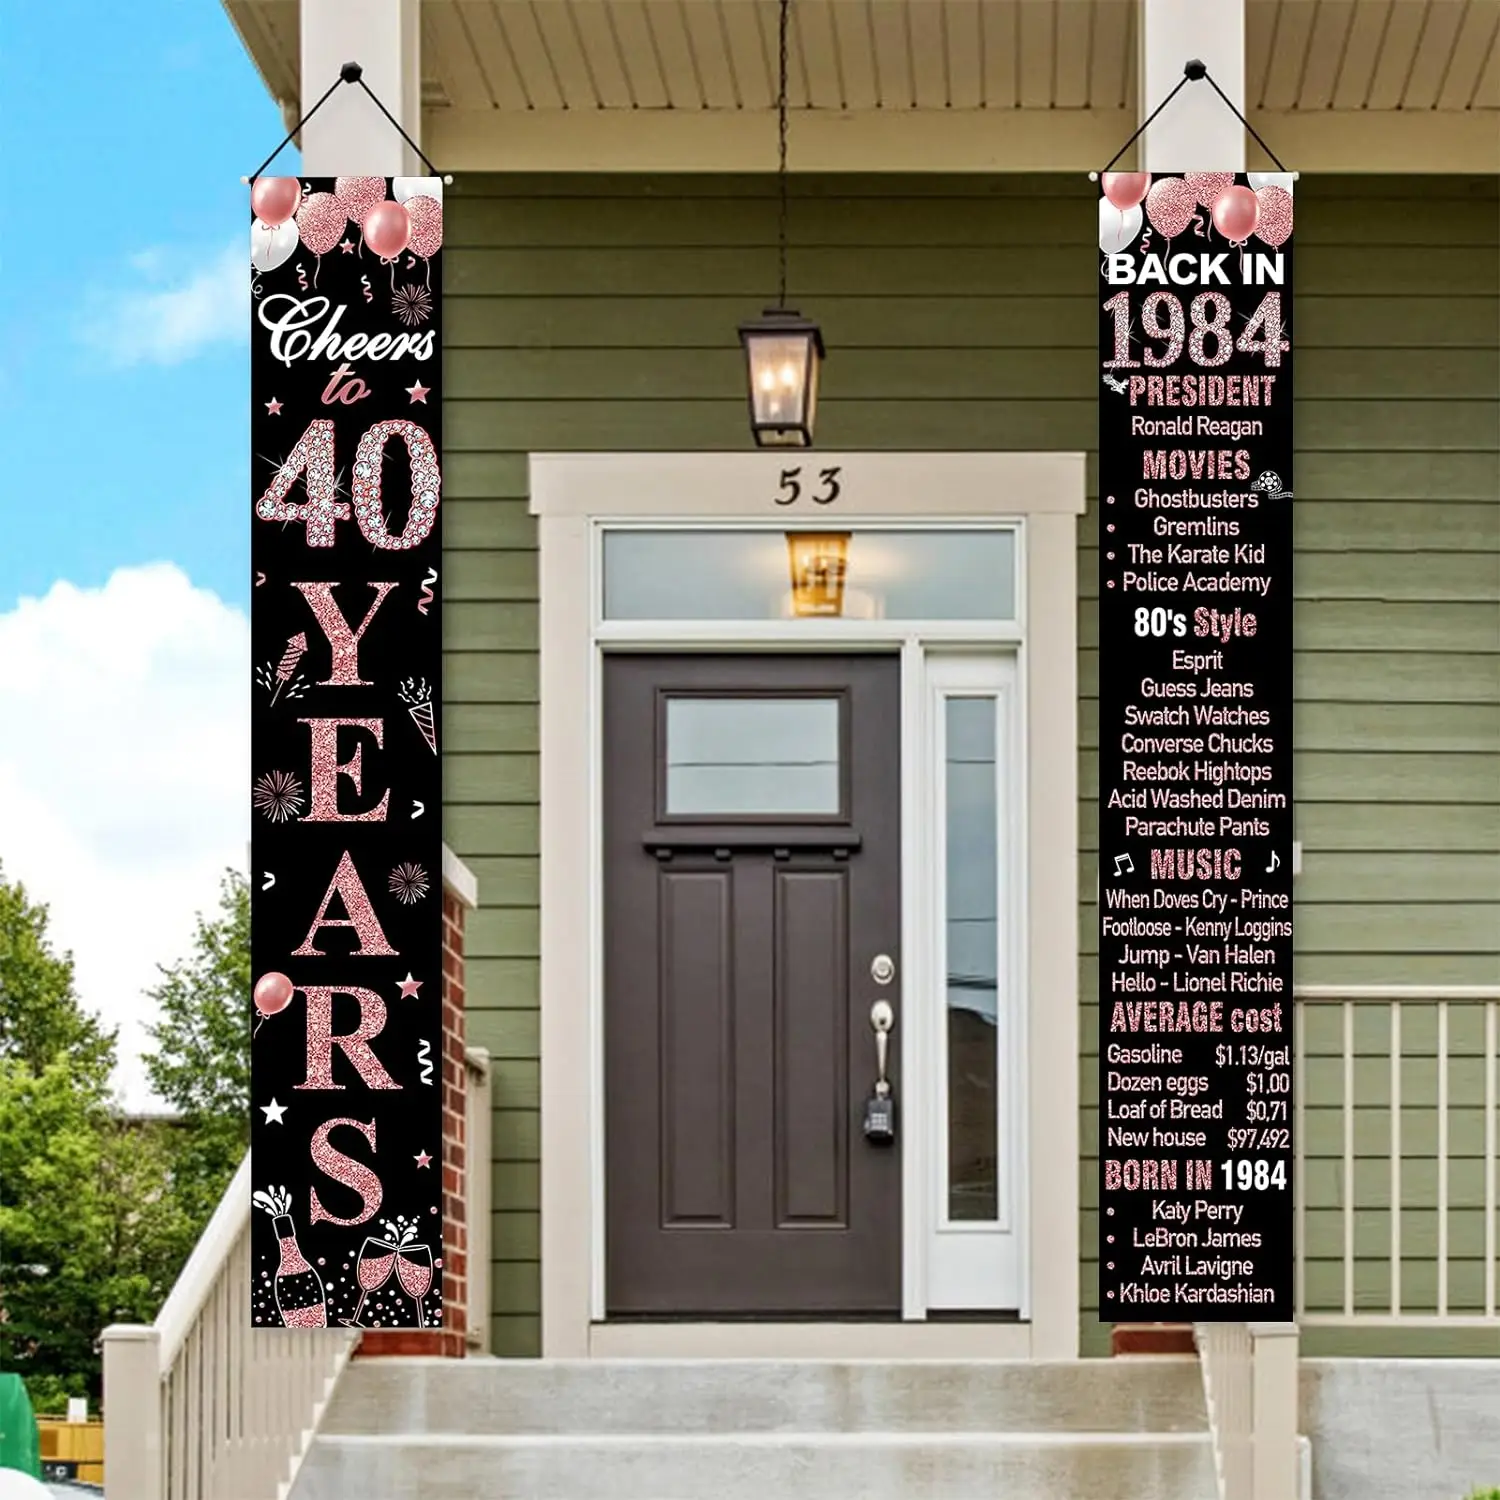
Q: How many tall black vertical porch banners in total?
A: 2